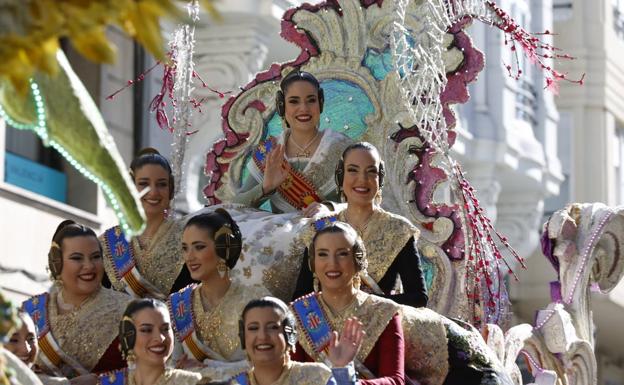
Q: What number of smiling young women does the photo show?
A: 9